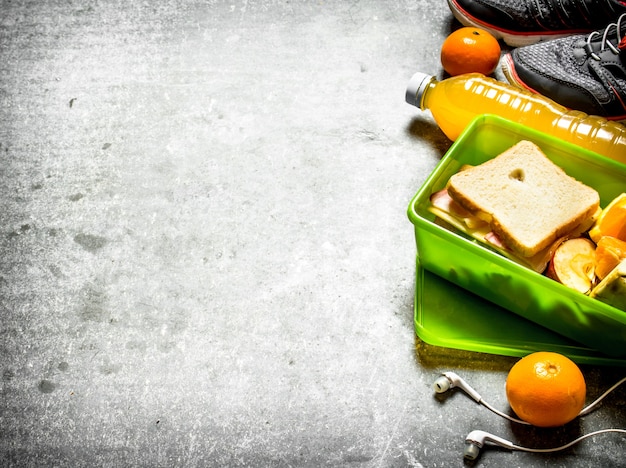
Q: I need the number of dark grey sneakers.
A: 2